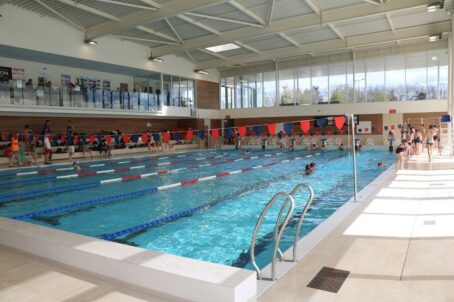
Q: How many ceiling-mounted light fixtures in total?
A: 5